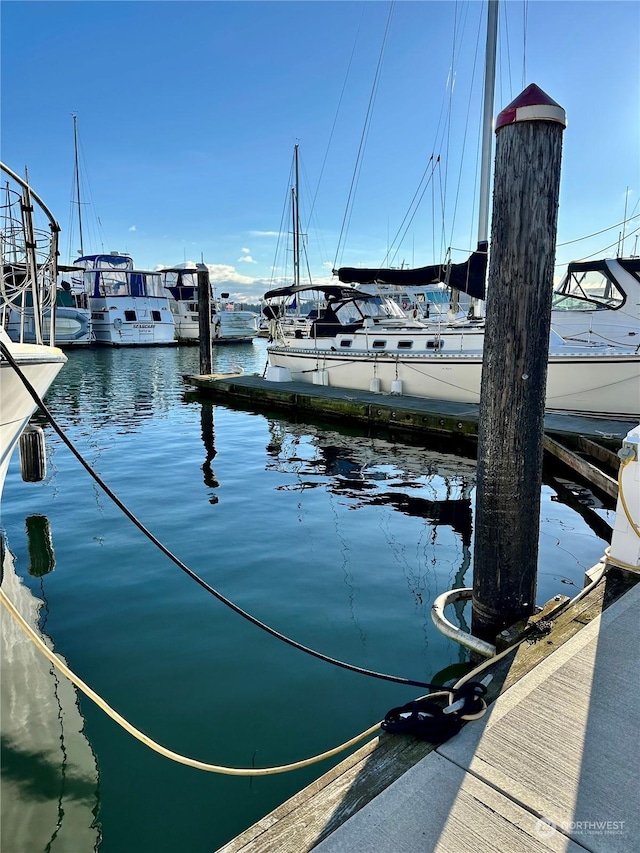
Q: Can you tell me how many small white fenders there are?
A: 4